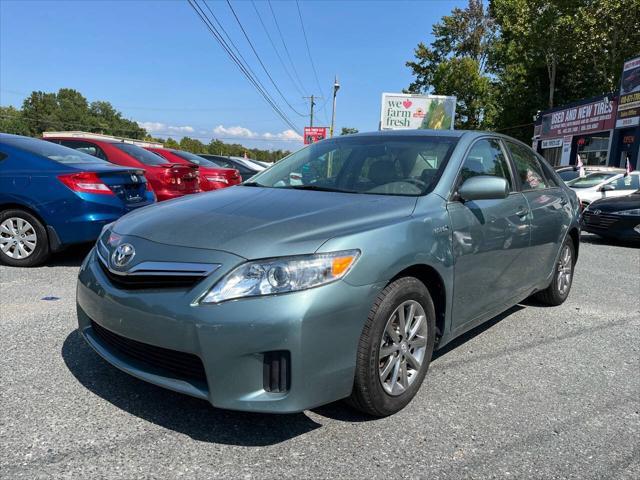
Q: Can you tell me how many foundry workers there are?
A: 0